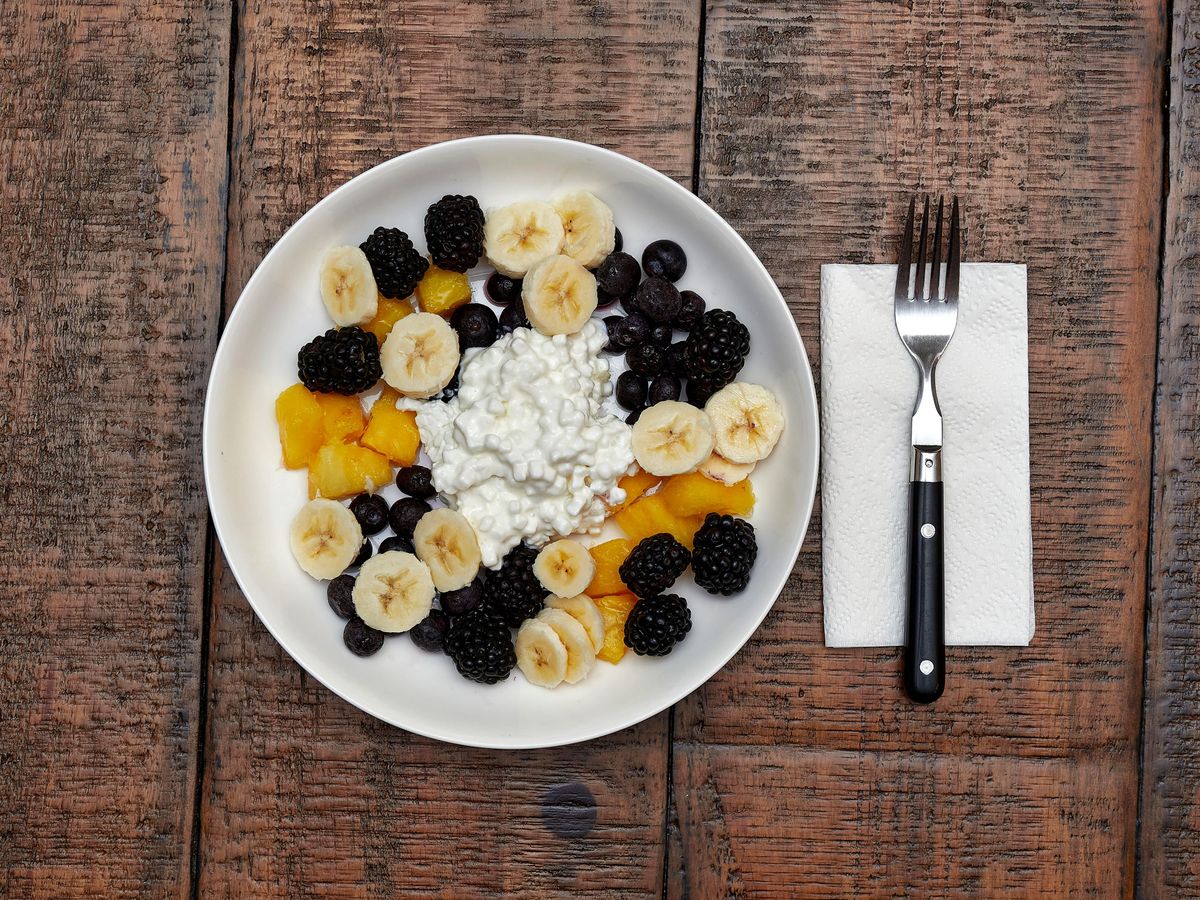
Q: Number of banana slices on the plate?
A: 15